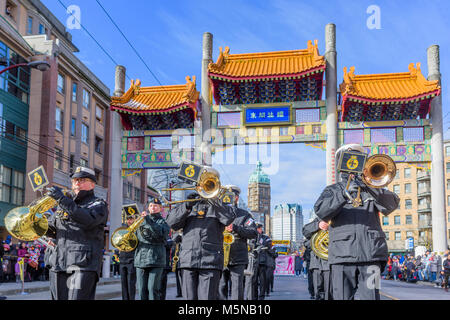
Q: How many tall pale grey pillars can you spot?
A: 4